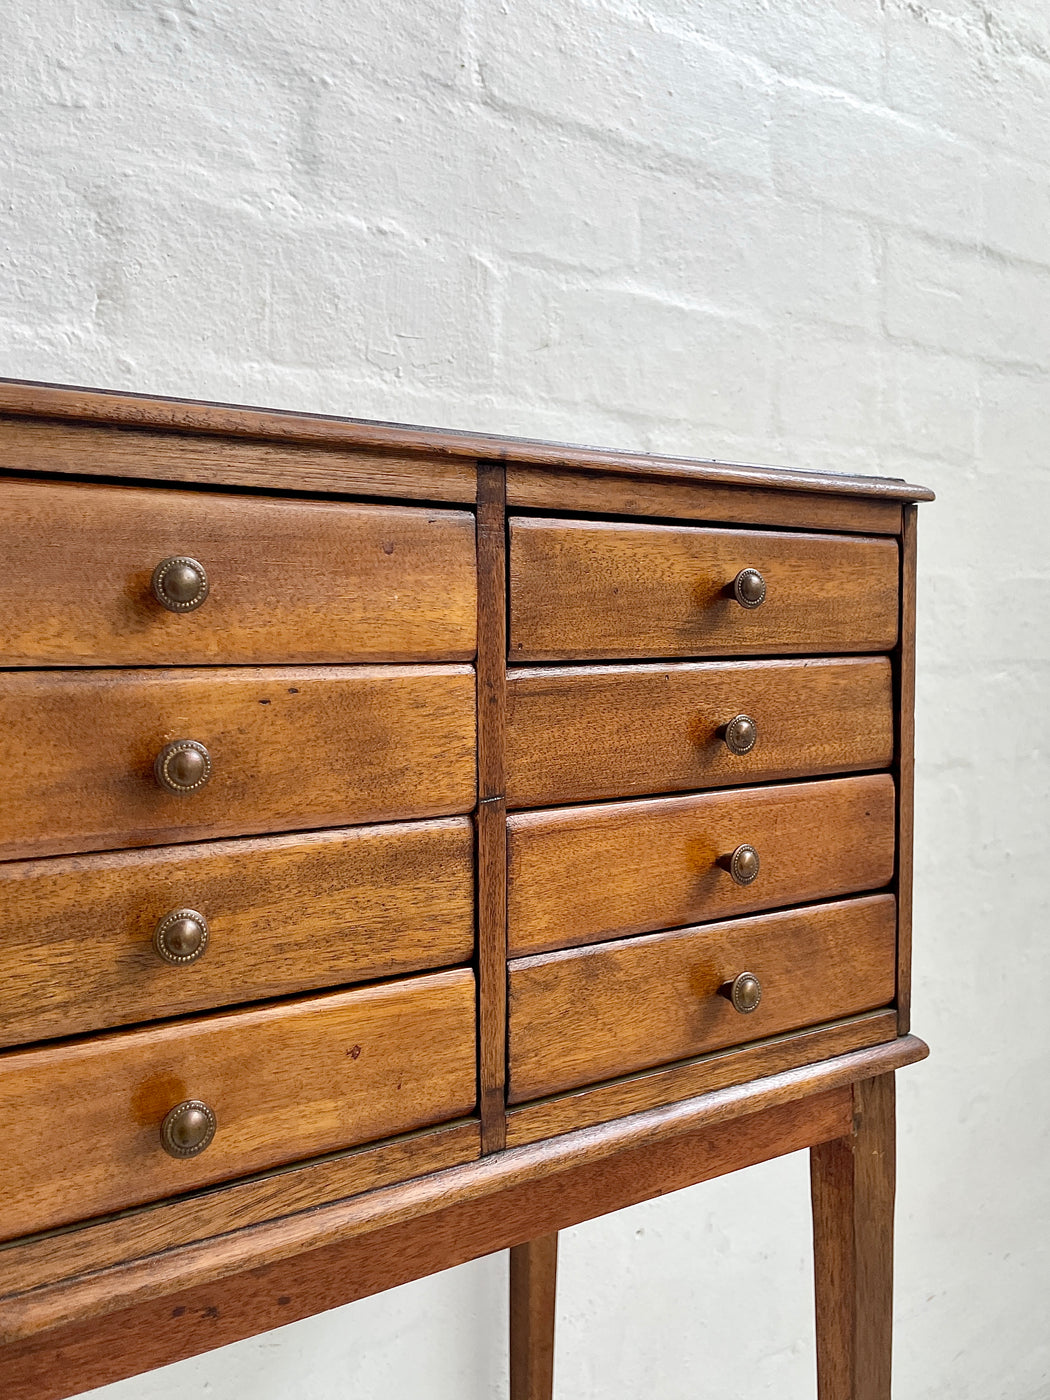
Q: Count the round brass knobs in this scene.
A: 8